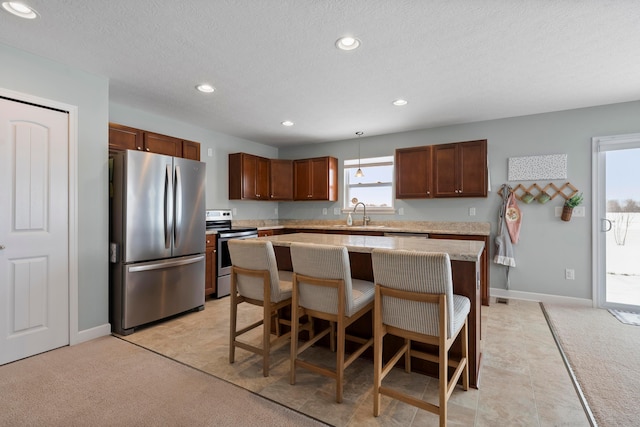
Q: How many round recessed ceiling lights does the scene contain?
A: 5